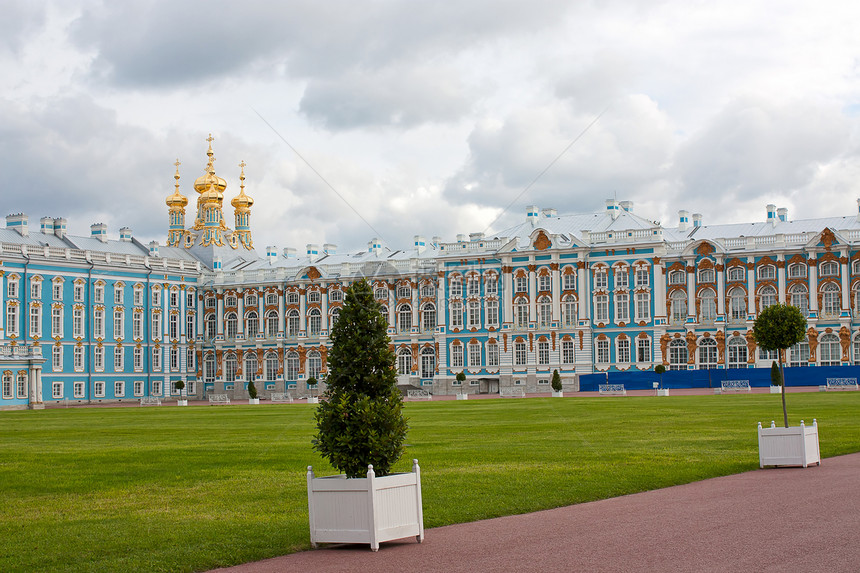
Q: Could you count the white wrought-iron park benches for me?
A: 8